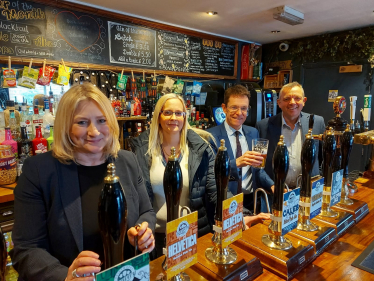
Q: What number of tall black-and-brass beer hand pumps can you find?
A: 7